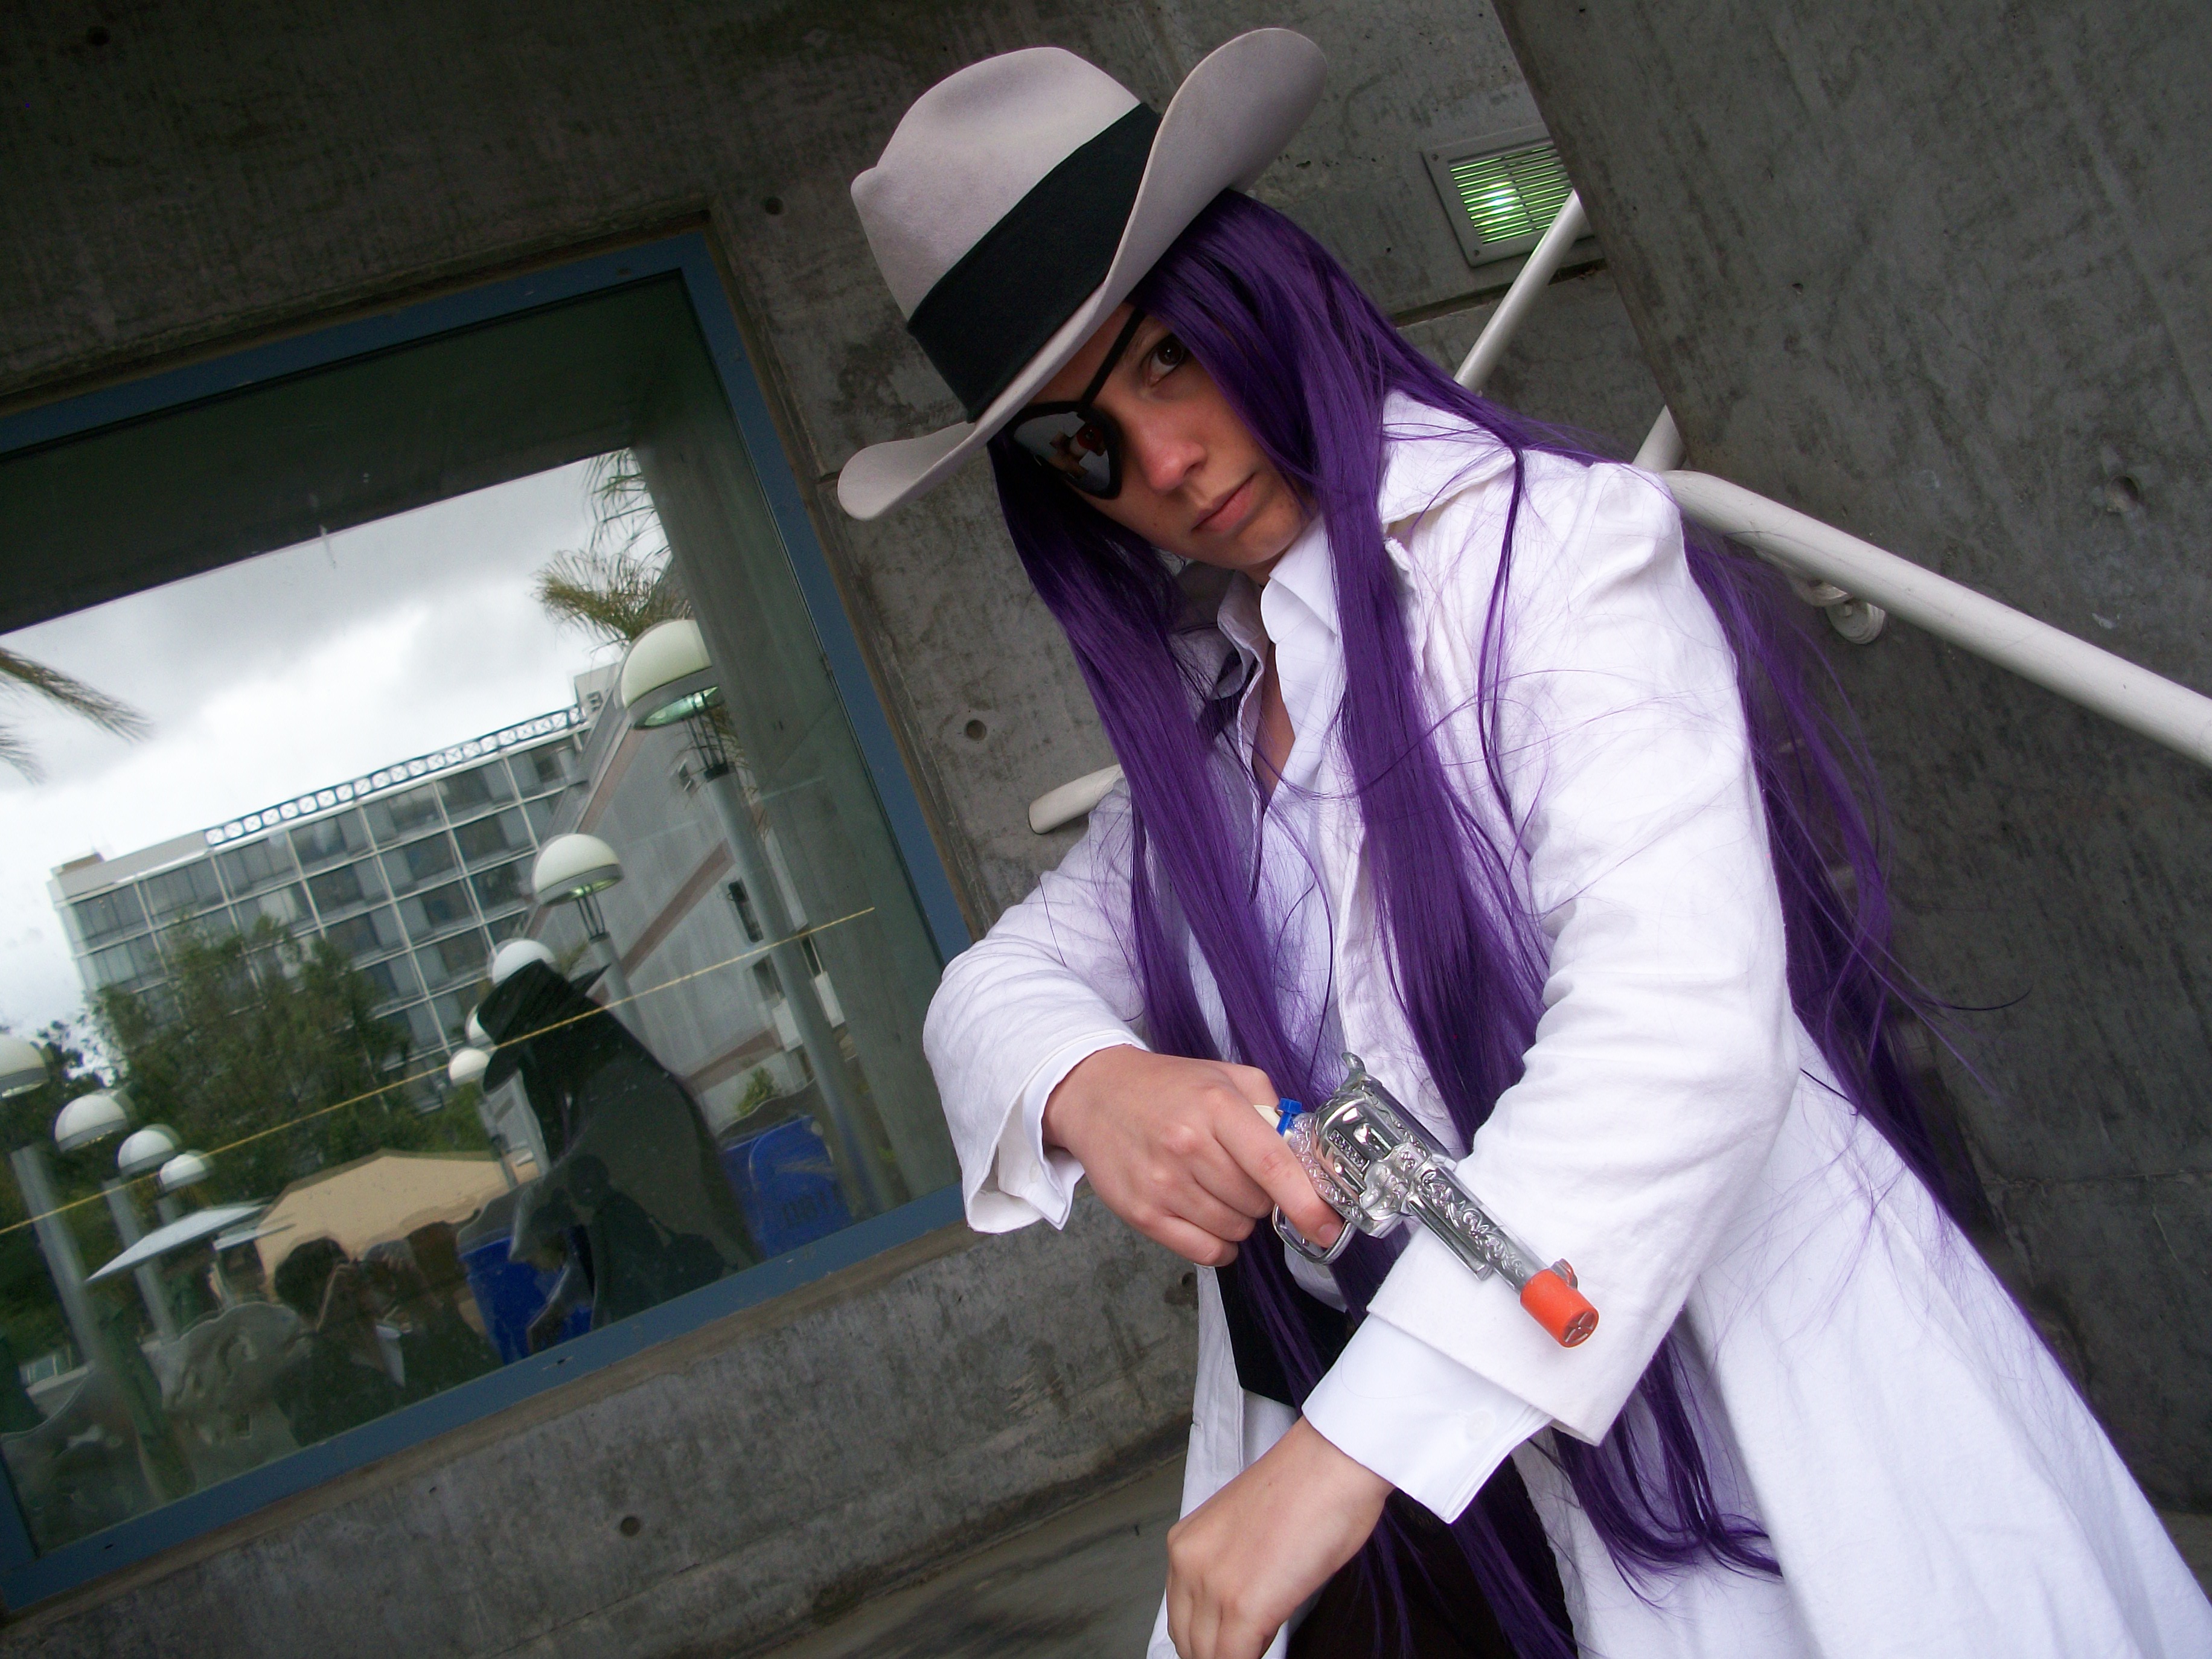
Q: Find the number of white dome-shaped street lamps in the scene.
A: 9